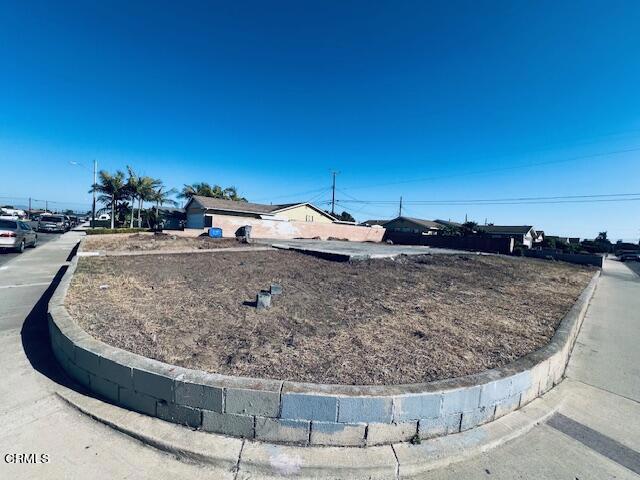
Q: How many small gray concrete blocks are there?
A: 2